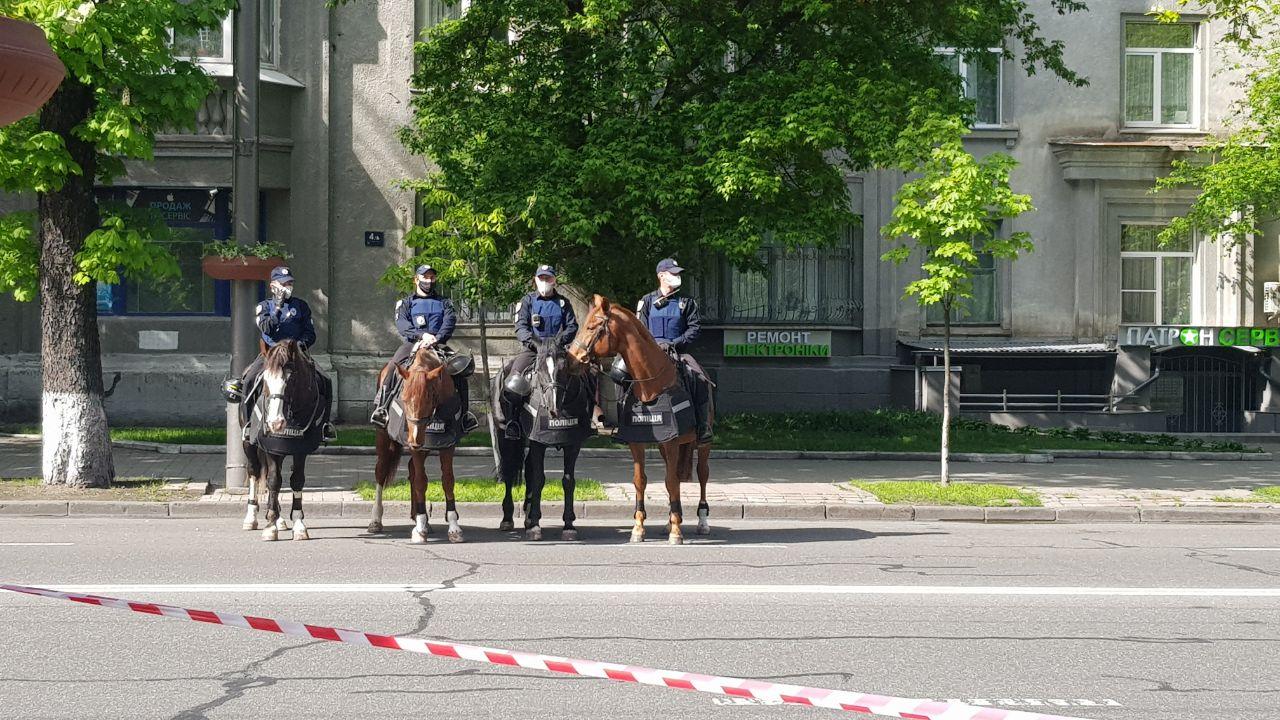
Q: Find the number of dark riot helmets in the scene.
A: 4